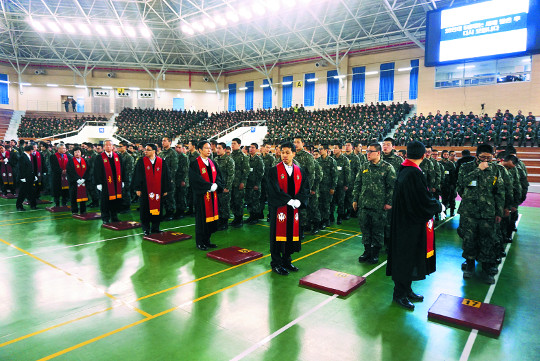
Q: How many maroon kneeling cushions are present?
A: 9